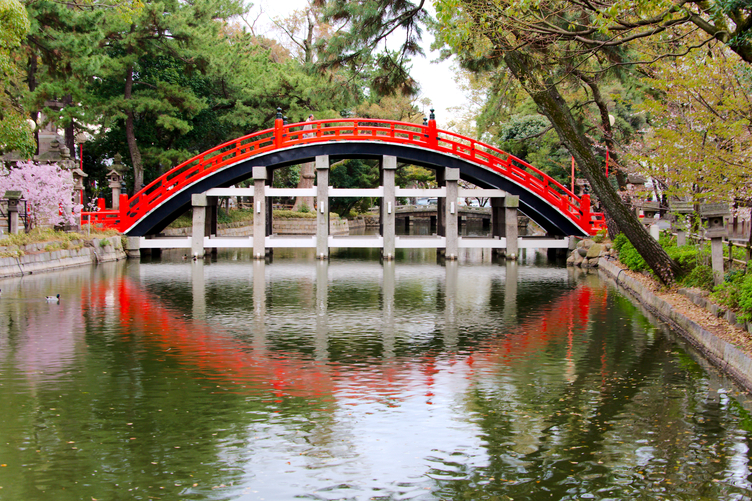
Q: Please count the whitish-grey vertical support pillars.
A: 6